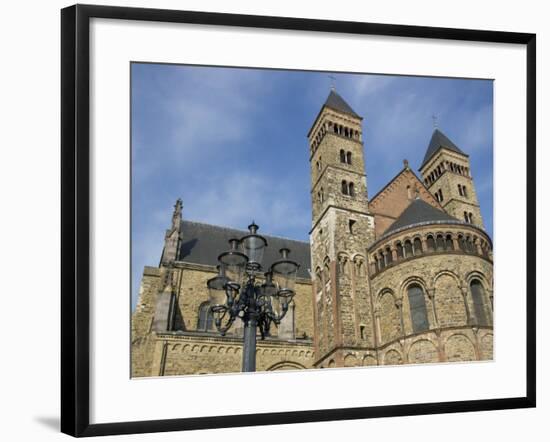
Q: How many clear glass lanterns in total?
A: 5